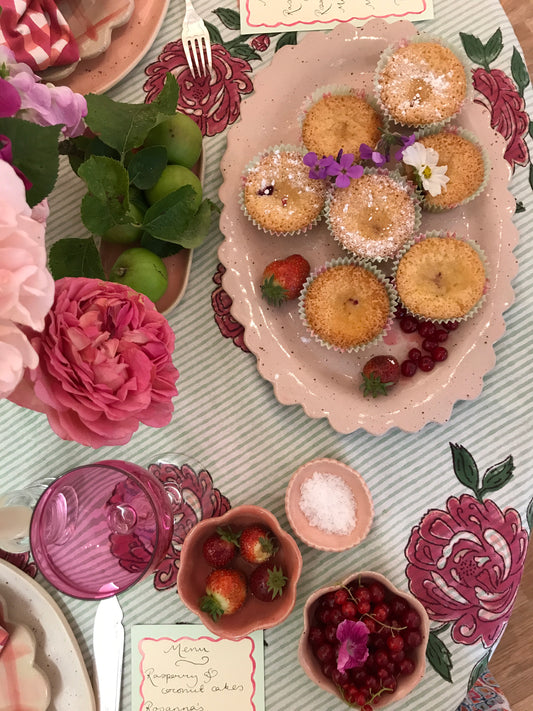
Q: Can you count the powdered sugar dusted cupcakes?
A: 3